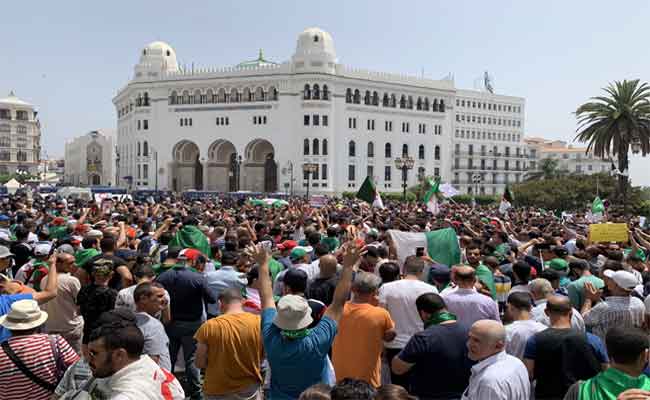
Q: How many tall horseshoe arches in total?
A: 3